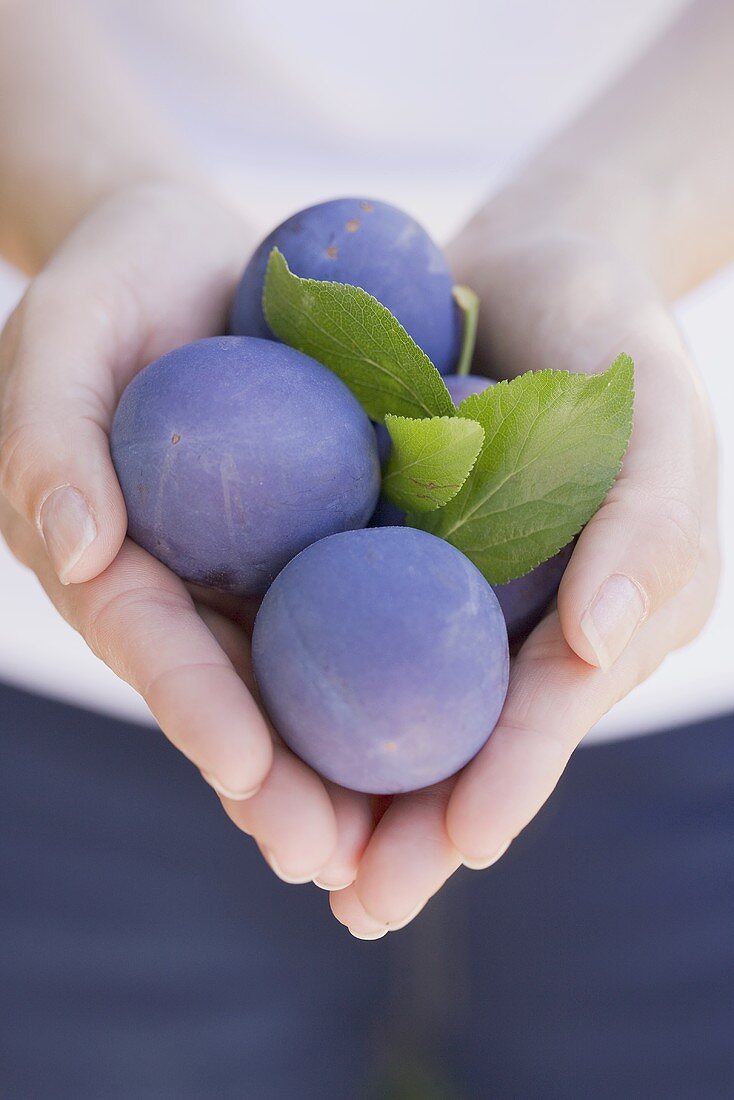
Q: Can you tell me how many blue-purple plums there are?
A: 4